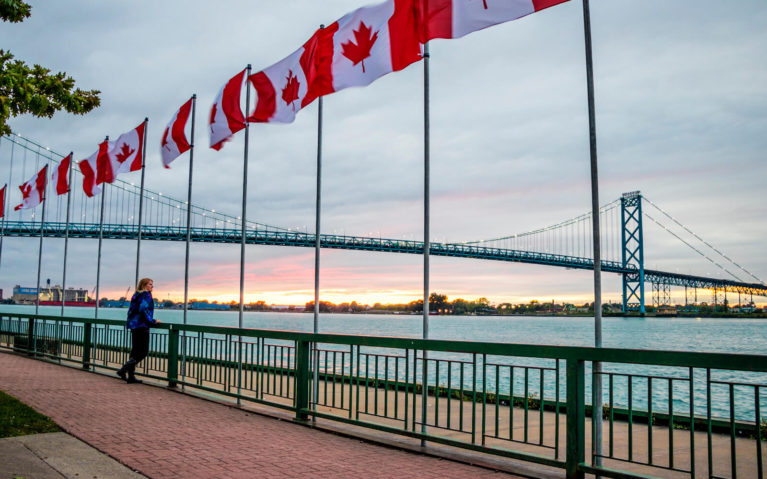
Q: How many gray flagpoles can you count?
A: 10